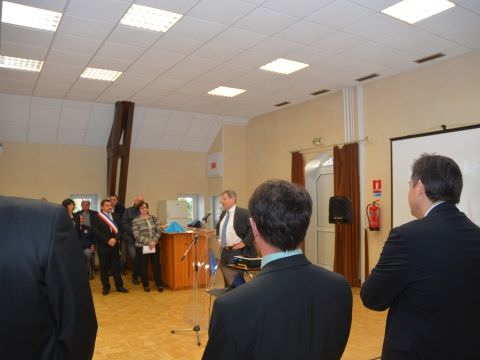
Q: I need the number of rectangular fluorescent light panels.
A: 7